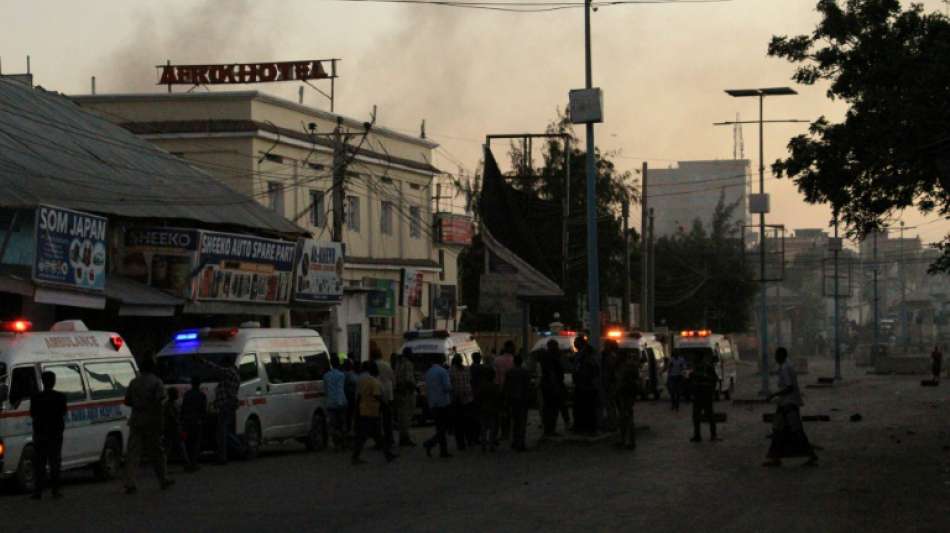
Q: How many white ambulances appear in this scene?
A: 6